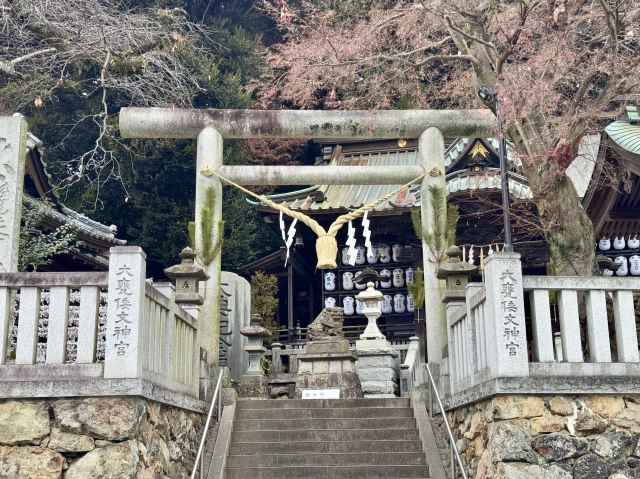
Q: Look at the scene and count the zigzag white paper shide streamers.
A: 4